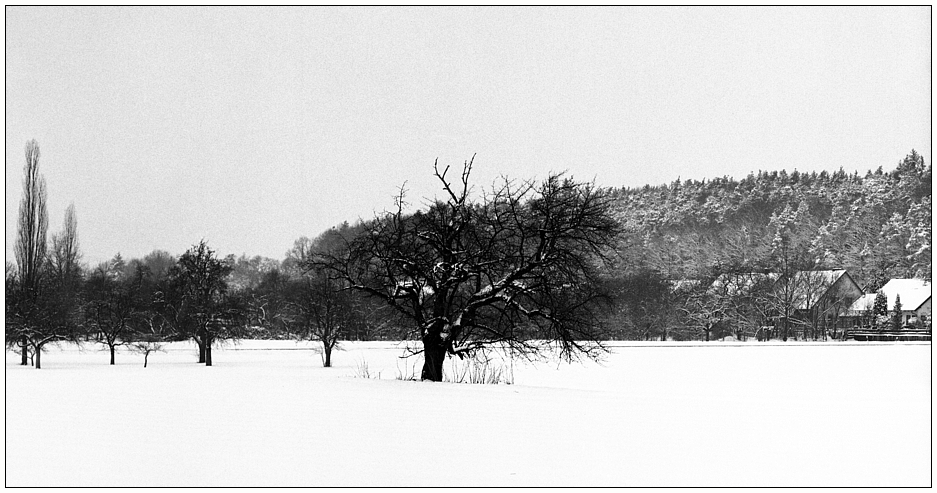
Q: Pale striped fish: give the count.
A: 0